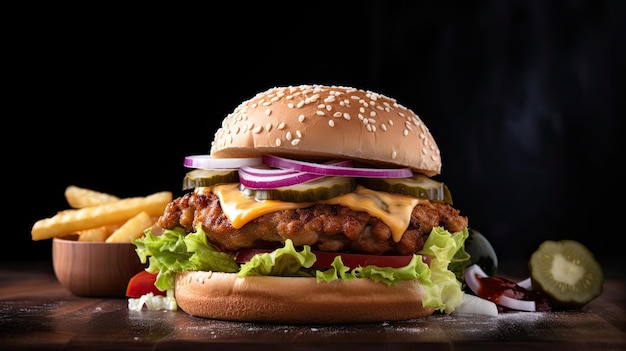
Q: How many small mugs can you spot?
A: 0